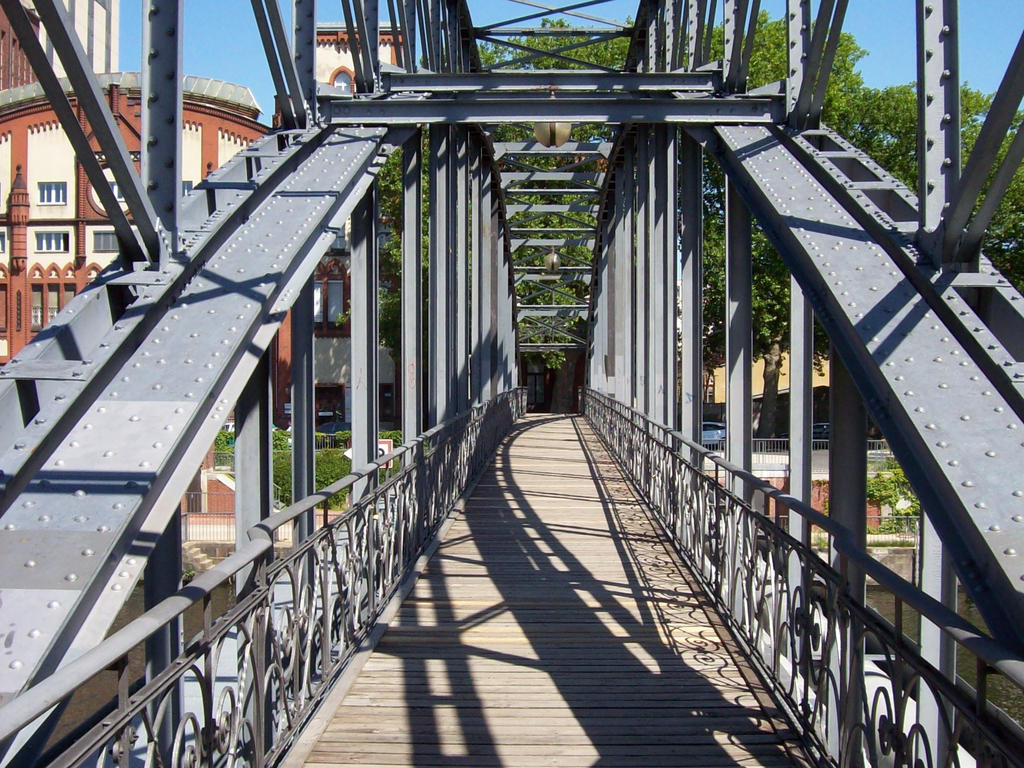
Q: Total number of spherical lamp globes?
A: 2